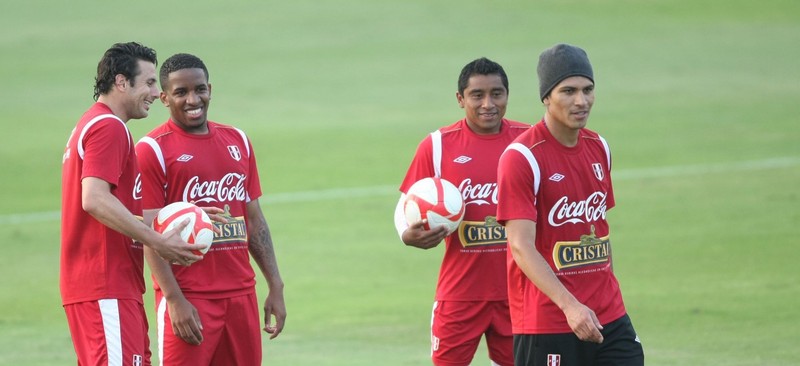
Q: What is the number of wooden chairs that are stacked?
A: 0